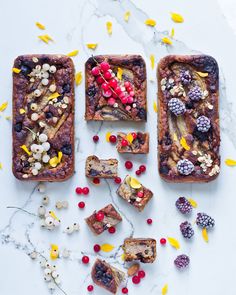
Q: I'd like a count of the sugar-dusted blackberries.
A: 9